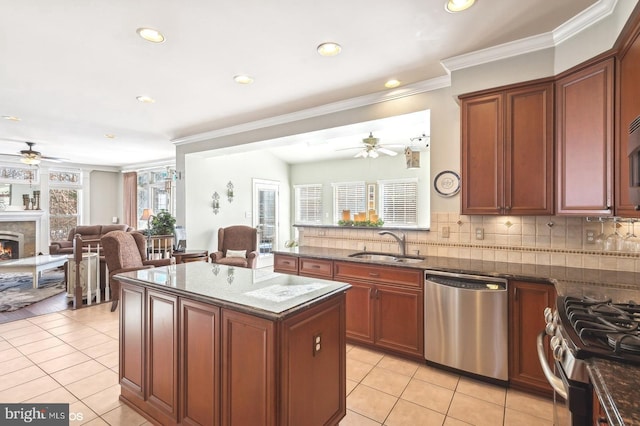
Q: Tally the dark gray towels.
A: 0